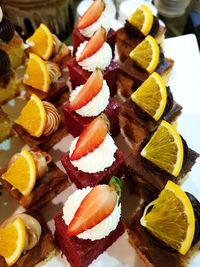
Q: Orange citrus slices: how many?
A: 10